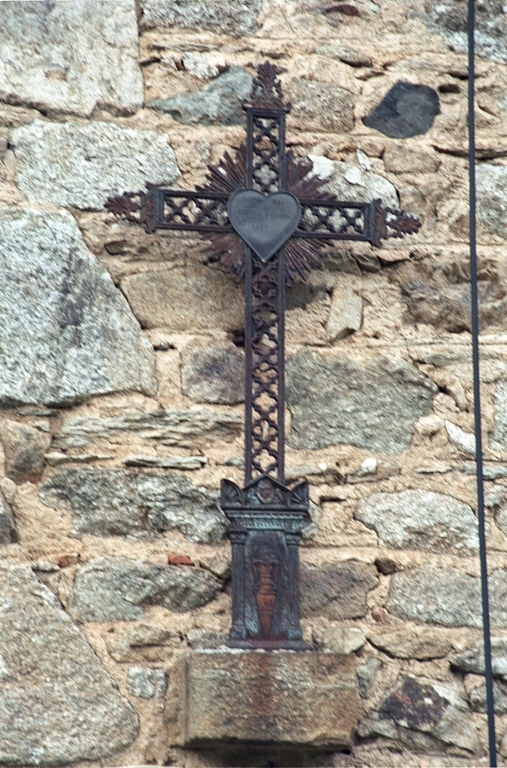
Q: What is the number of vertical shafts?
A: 1